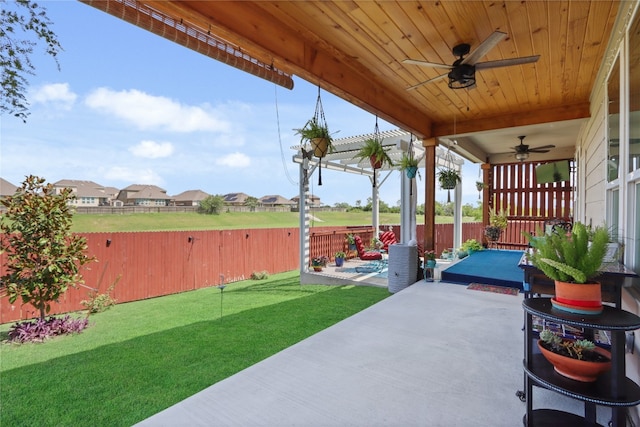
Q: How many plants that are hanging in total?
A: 5